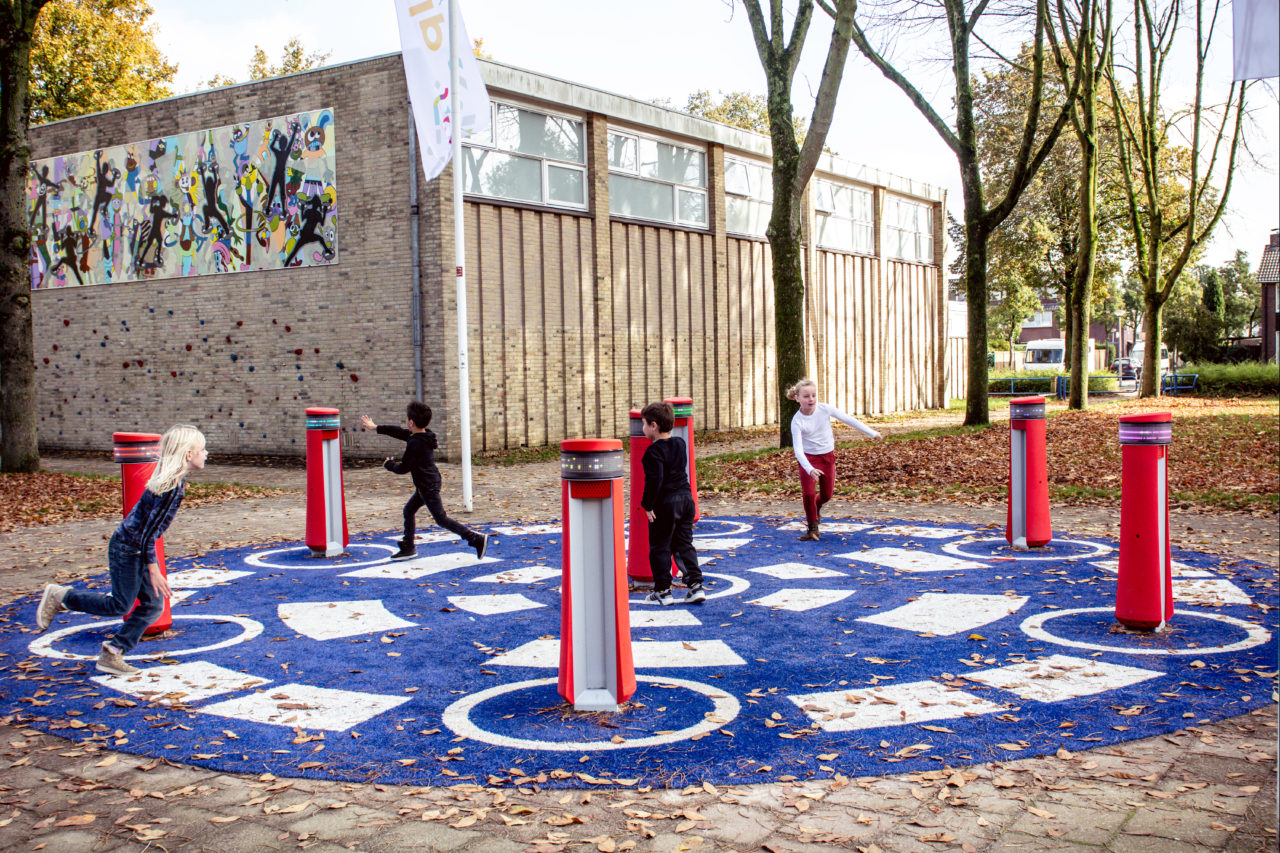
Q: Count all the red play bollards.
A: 7